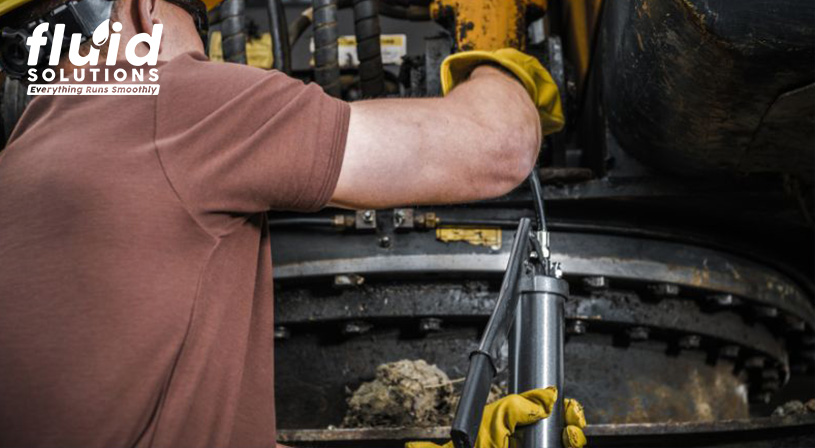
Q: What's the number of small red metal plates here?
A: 0